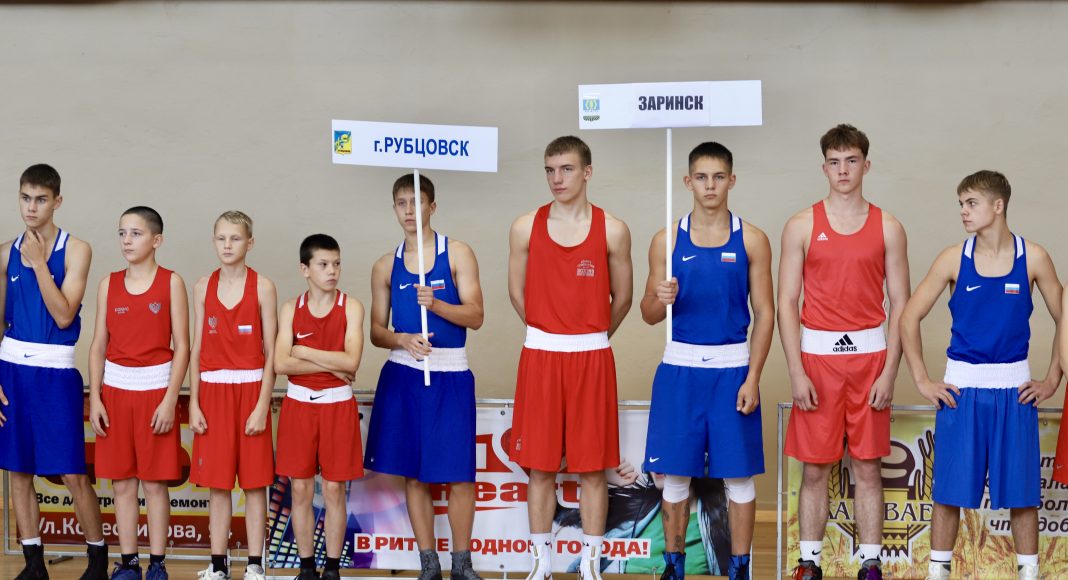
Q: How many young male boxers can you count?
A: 9